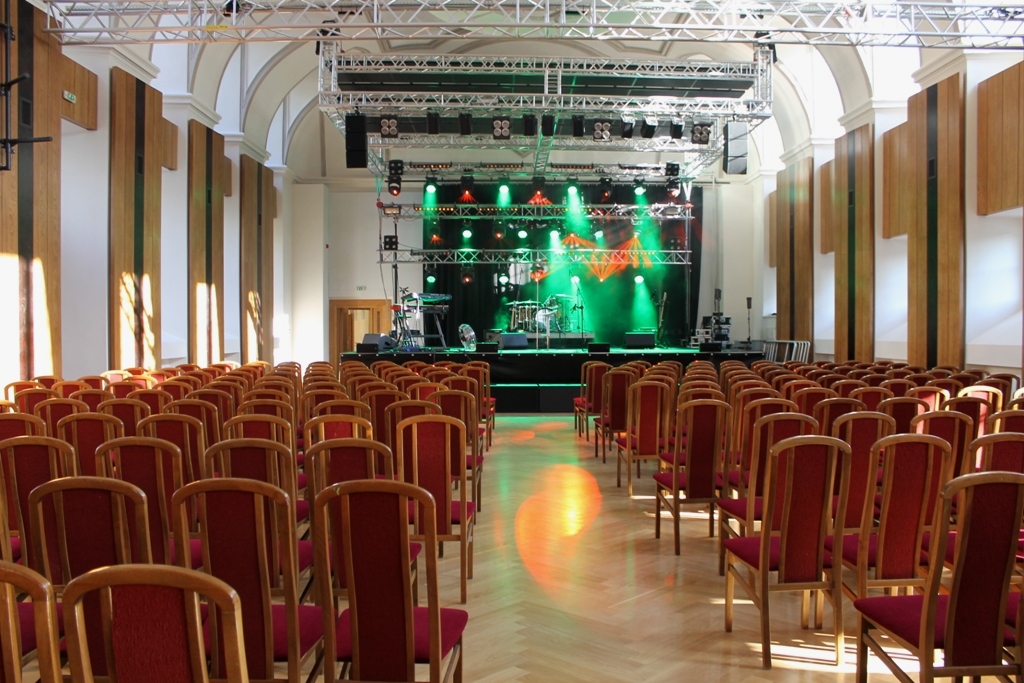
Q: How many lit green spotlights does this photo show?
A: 12